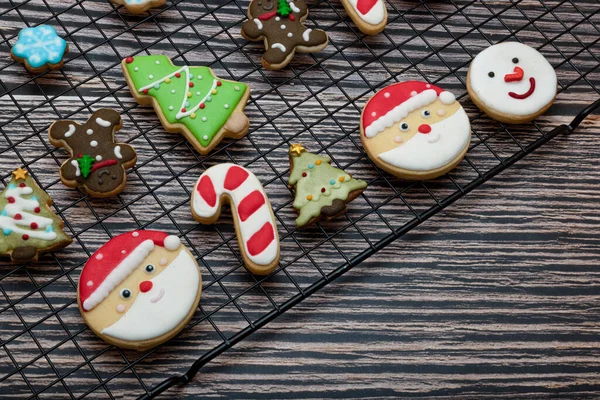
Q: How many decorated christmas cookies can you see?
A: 12